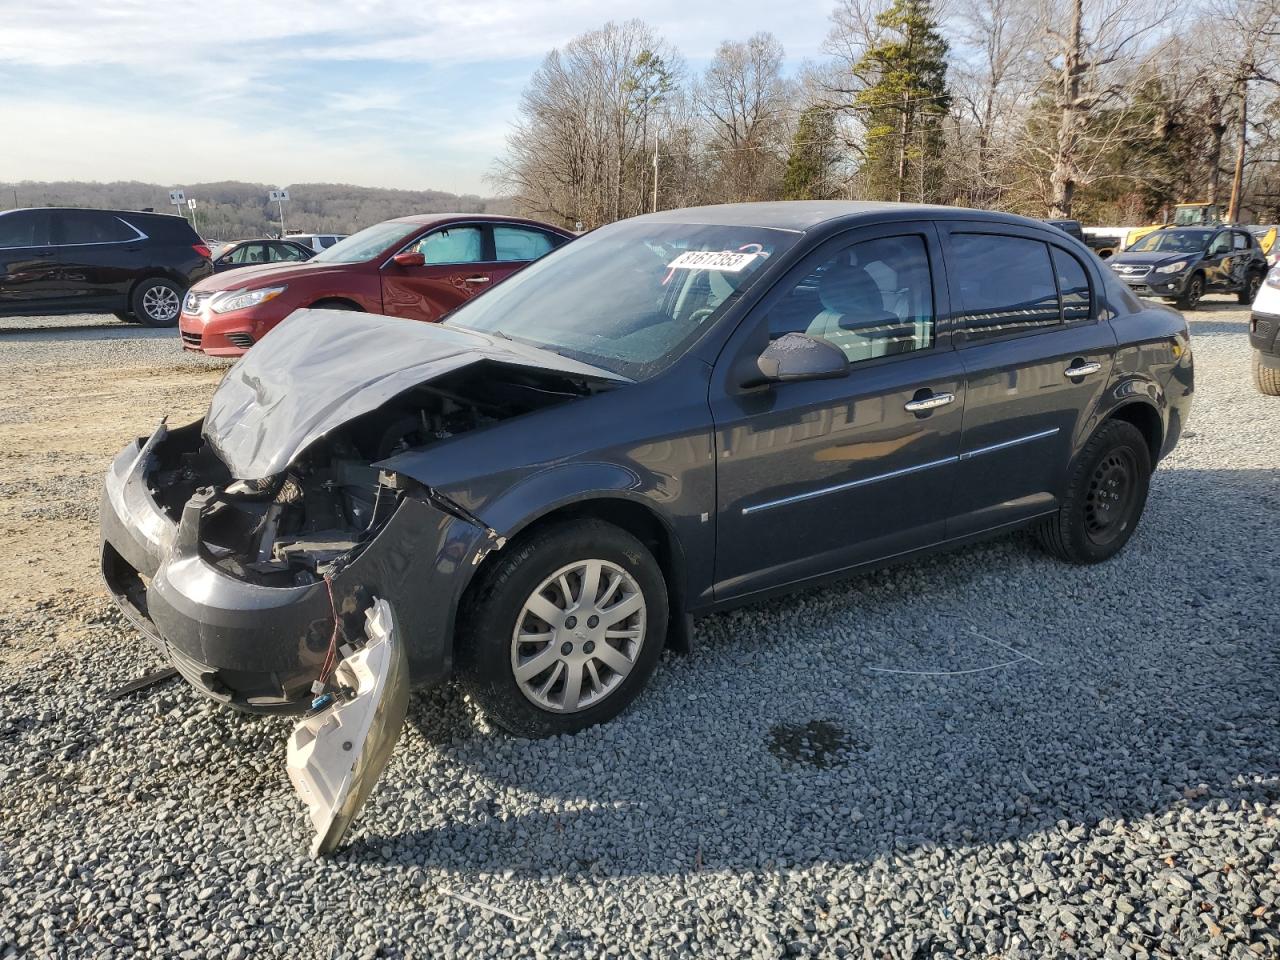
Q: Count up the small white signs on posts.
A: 3